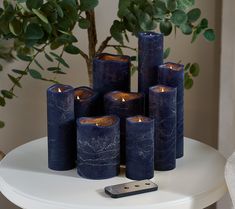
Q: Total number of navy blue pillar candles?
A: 9